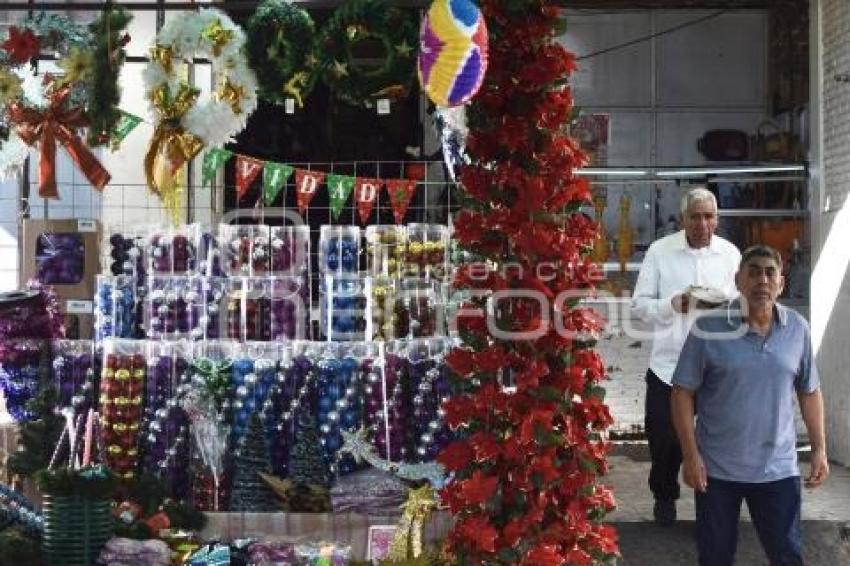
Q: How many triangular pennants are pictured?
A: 8